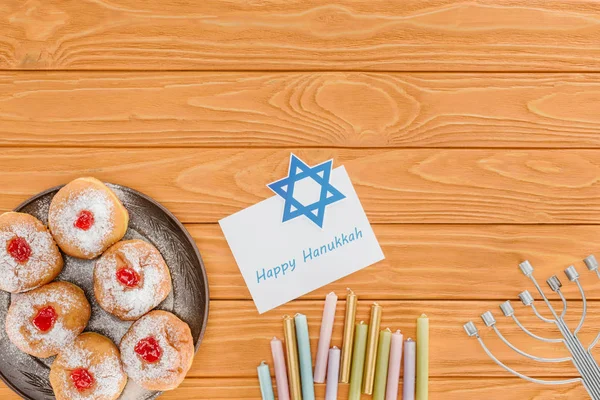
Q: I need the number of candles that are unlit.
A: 13